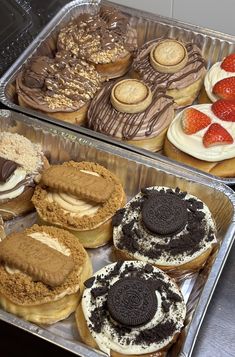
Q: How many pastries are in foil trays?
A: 11